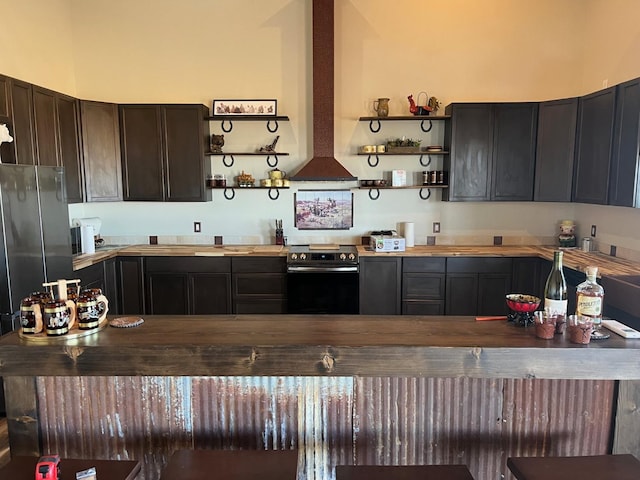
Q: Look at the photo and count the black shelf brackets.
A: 12